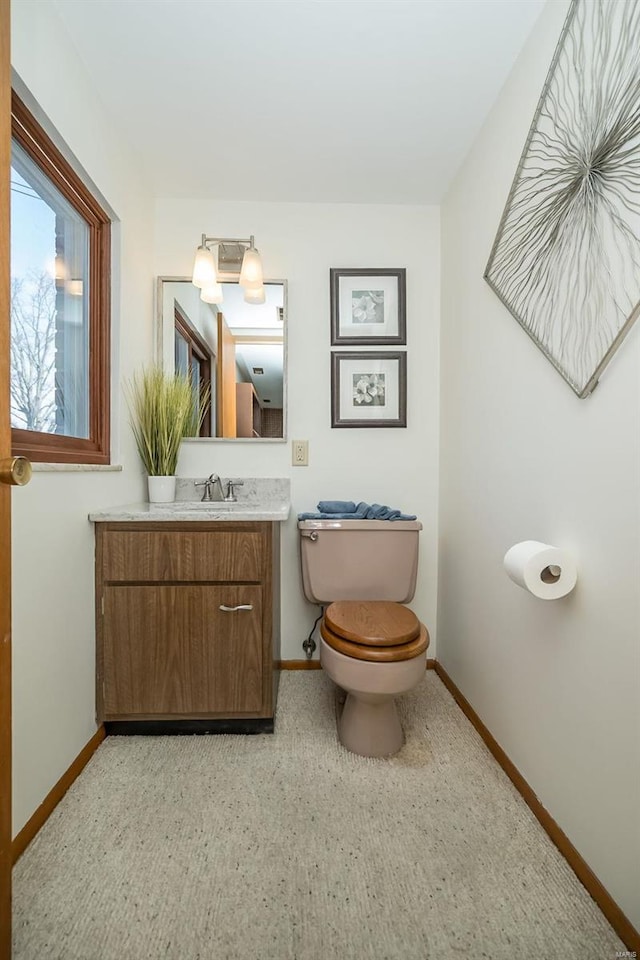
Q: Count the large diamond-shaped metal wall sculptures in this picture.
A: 1